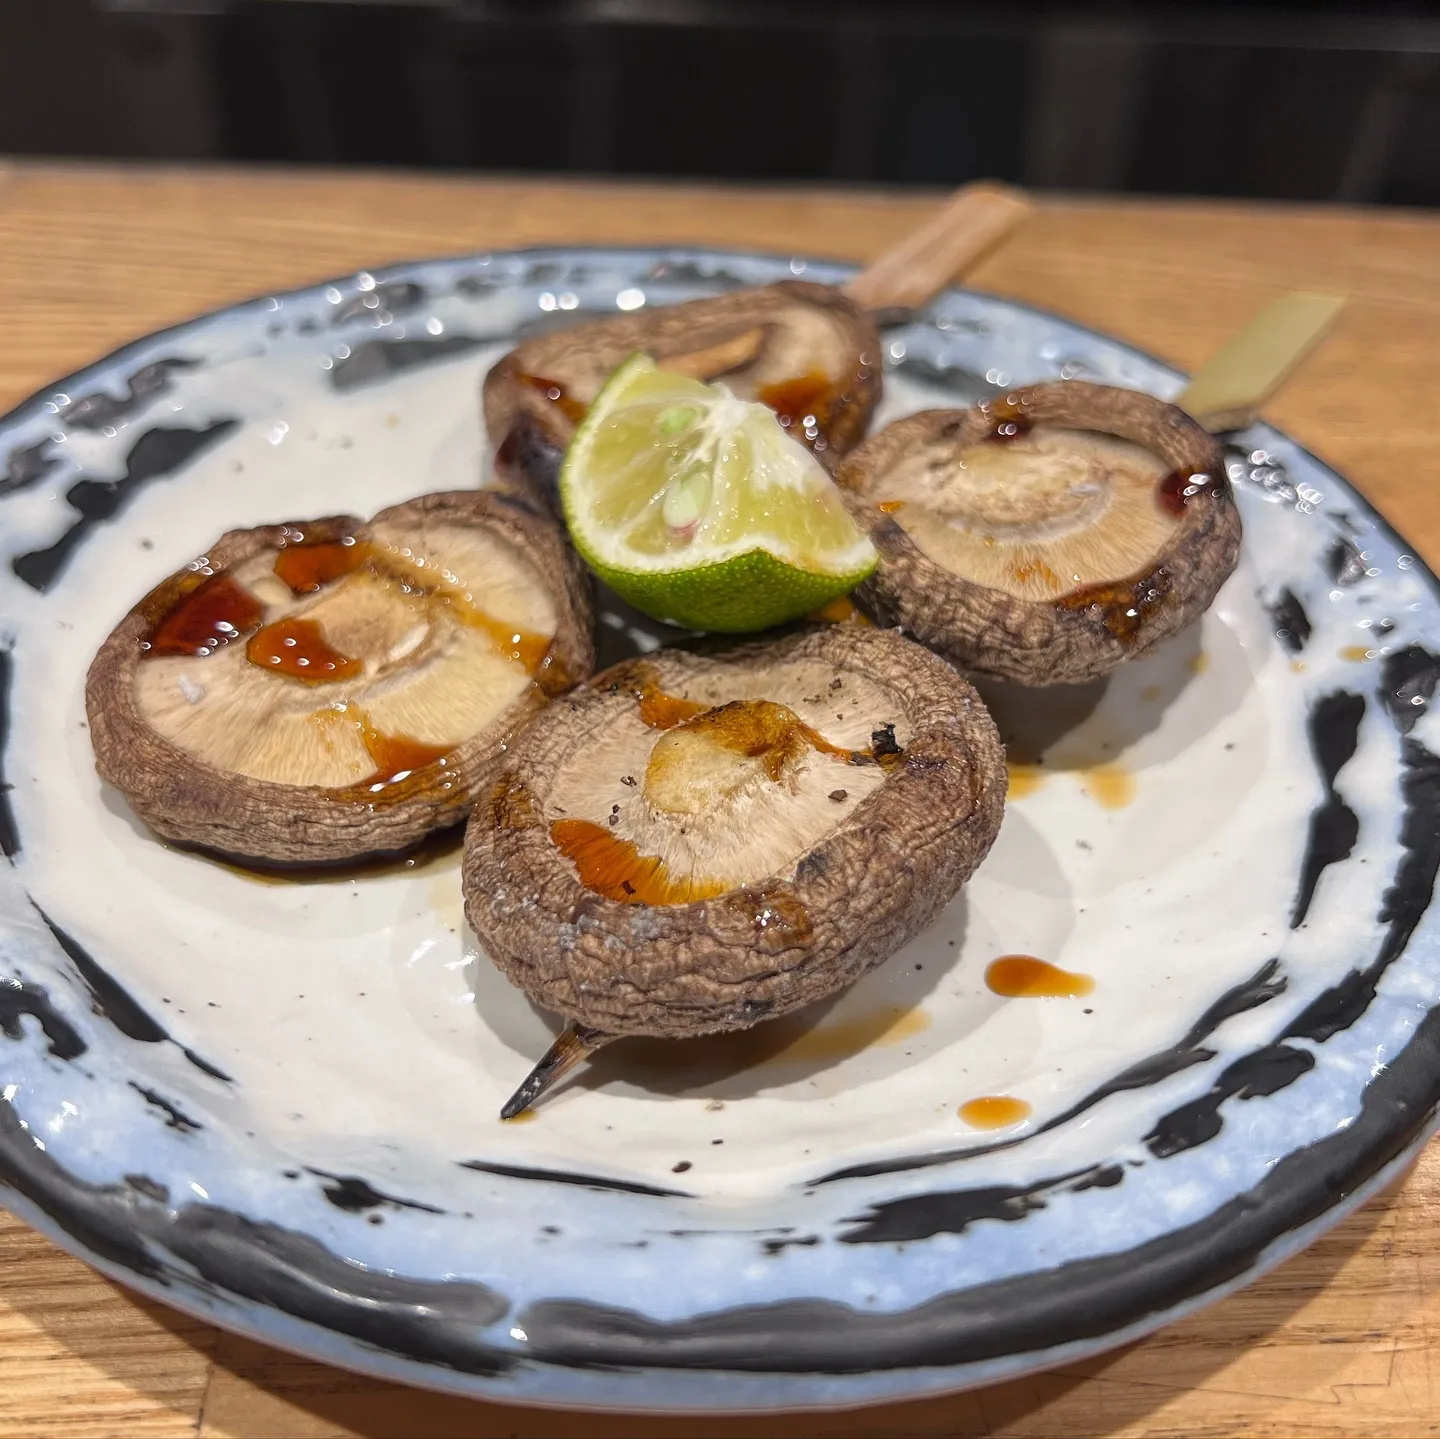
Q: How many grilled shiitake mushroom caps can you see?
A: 4